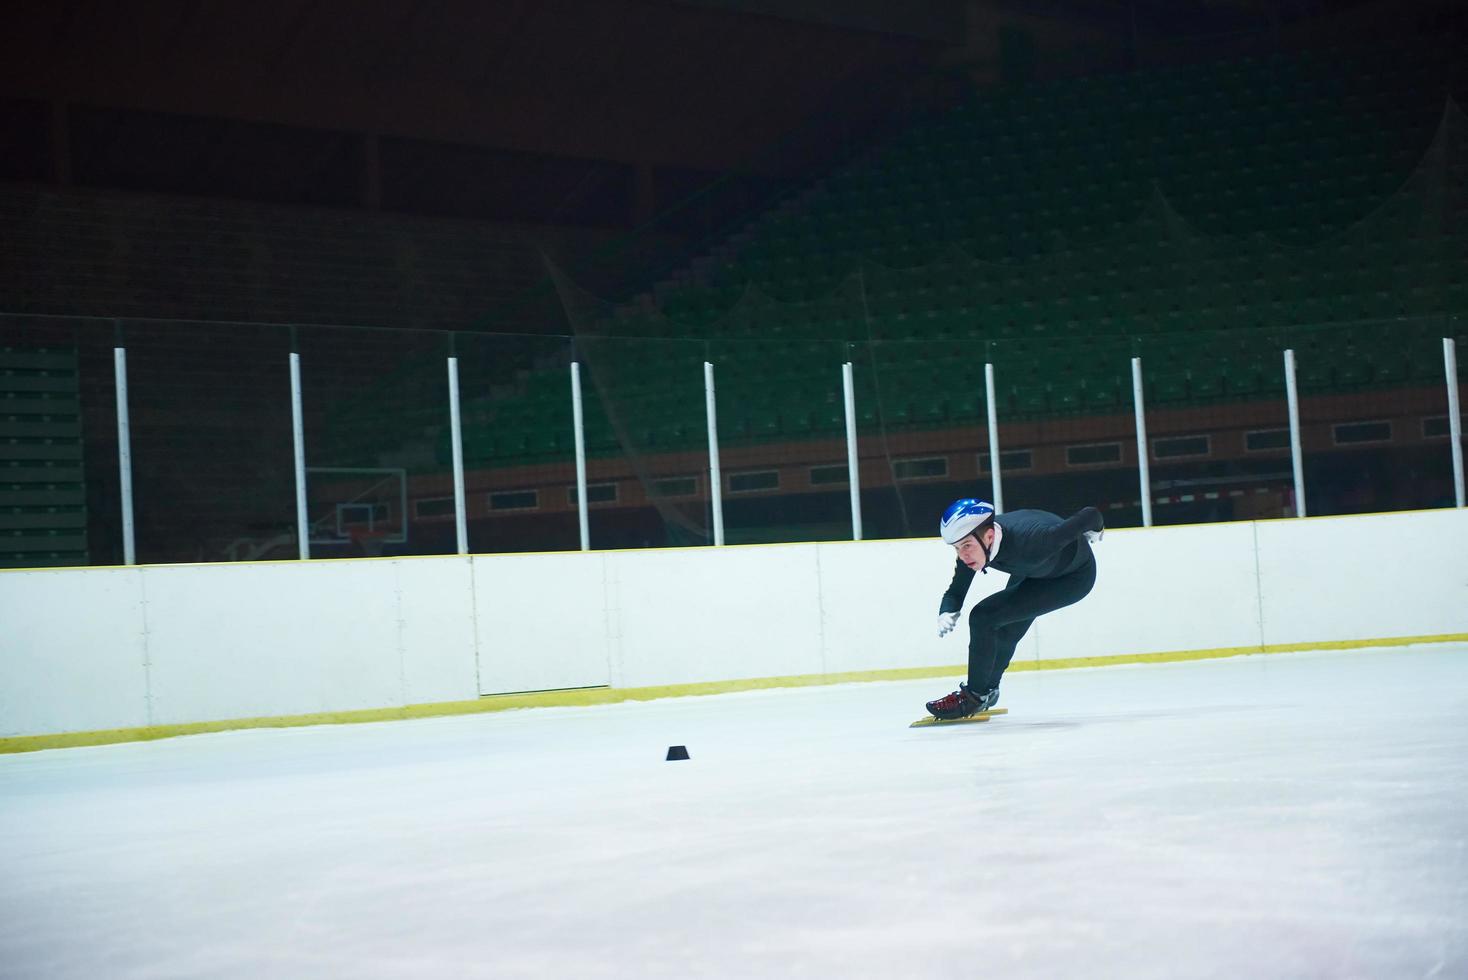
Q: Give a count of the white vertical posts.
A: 10